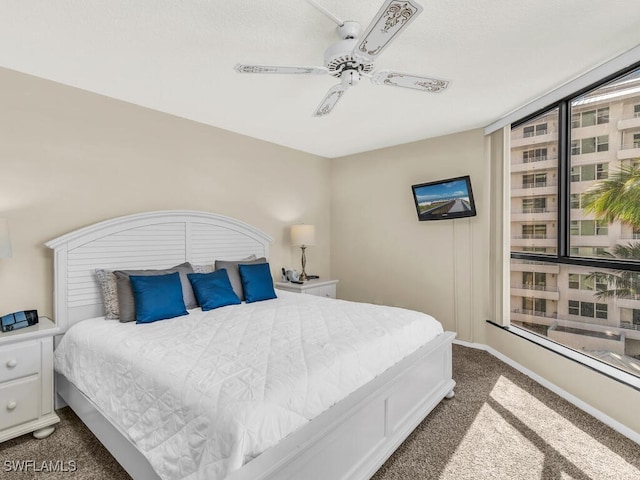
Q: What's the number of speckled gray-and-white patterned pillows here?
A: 2